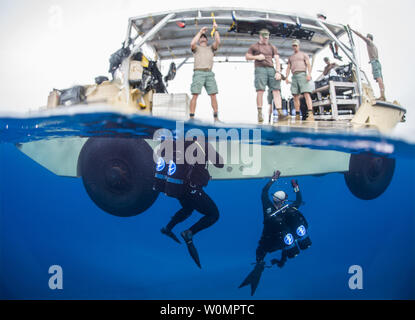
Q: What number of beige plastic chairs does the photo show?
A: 0